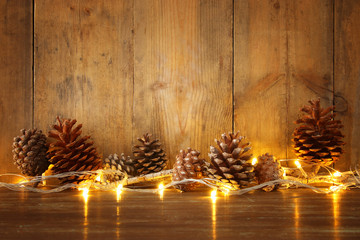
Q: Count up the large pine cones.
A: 3